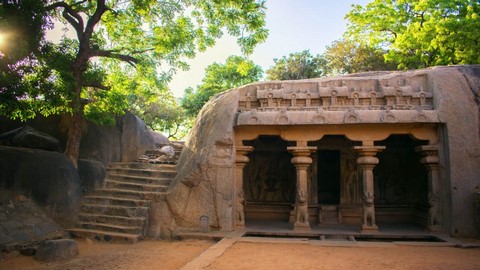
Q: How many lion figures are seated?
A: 4